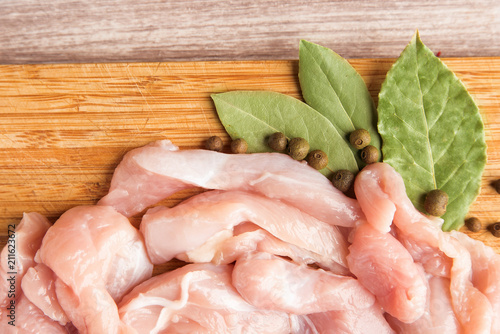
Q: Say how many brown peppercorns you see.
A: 12